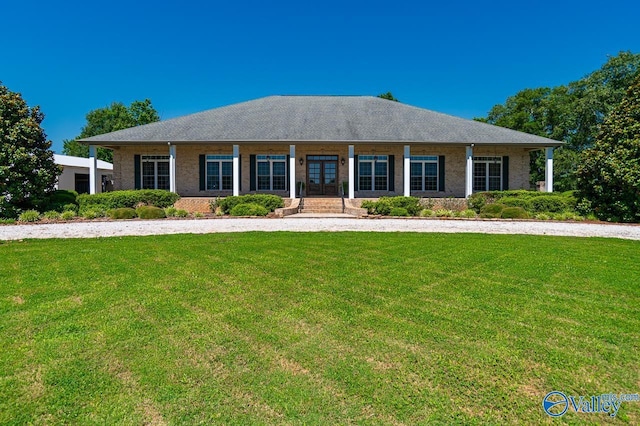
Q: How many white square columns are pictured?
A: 8